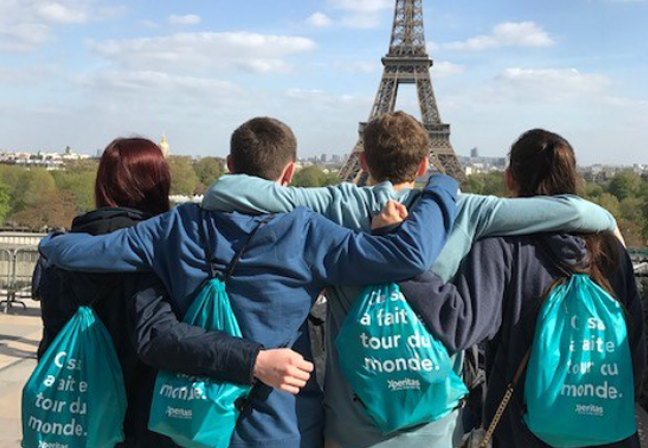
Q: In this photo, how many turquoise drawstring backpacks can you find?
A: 4